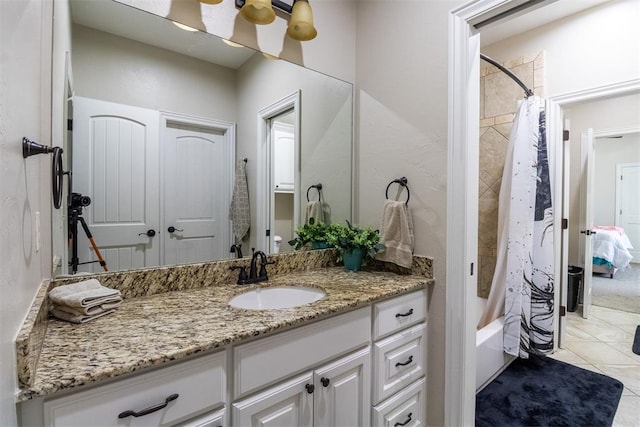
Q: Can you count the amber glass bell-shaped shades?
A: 3